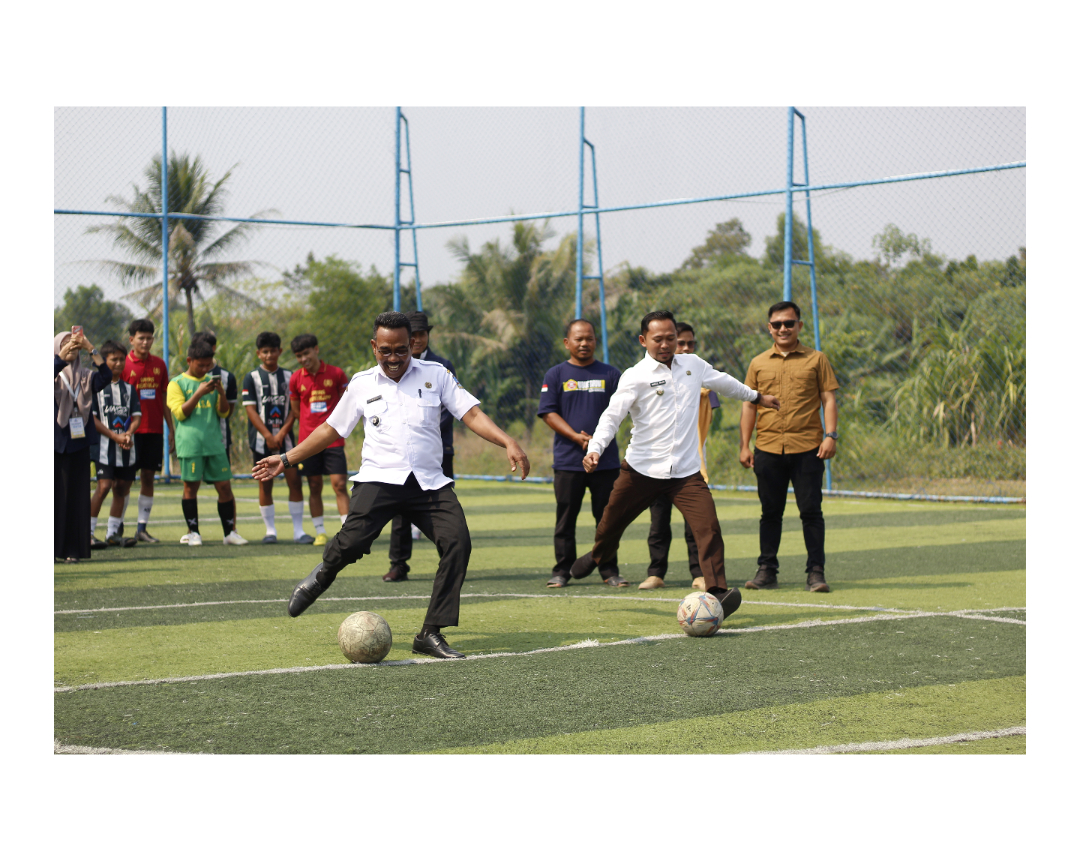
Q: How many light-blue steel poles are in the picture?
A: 4